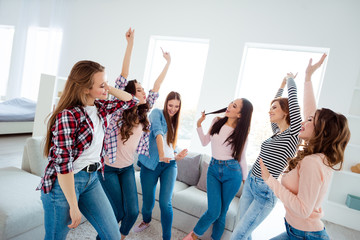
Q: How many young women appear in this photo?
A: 6